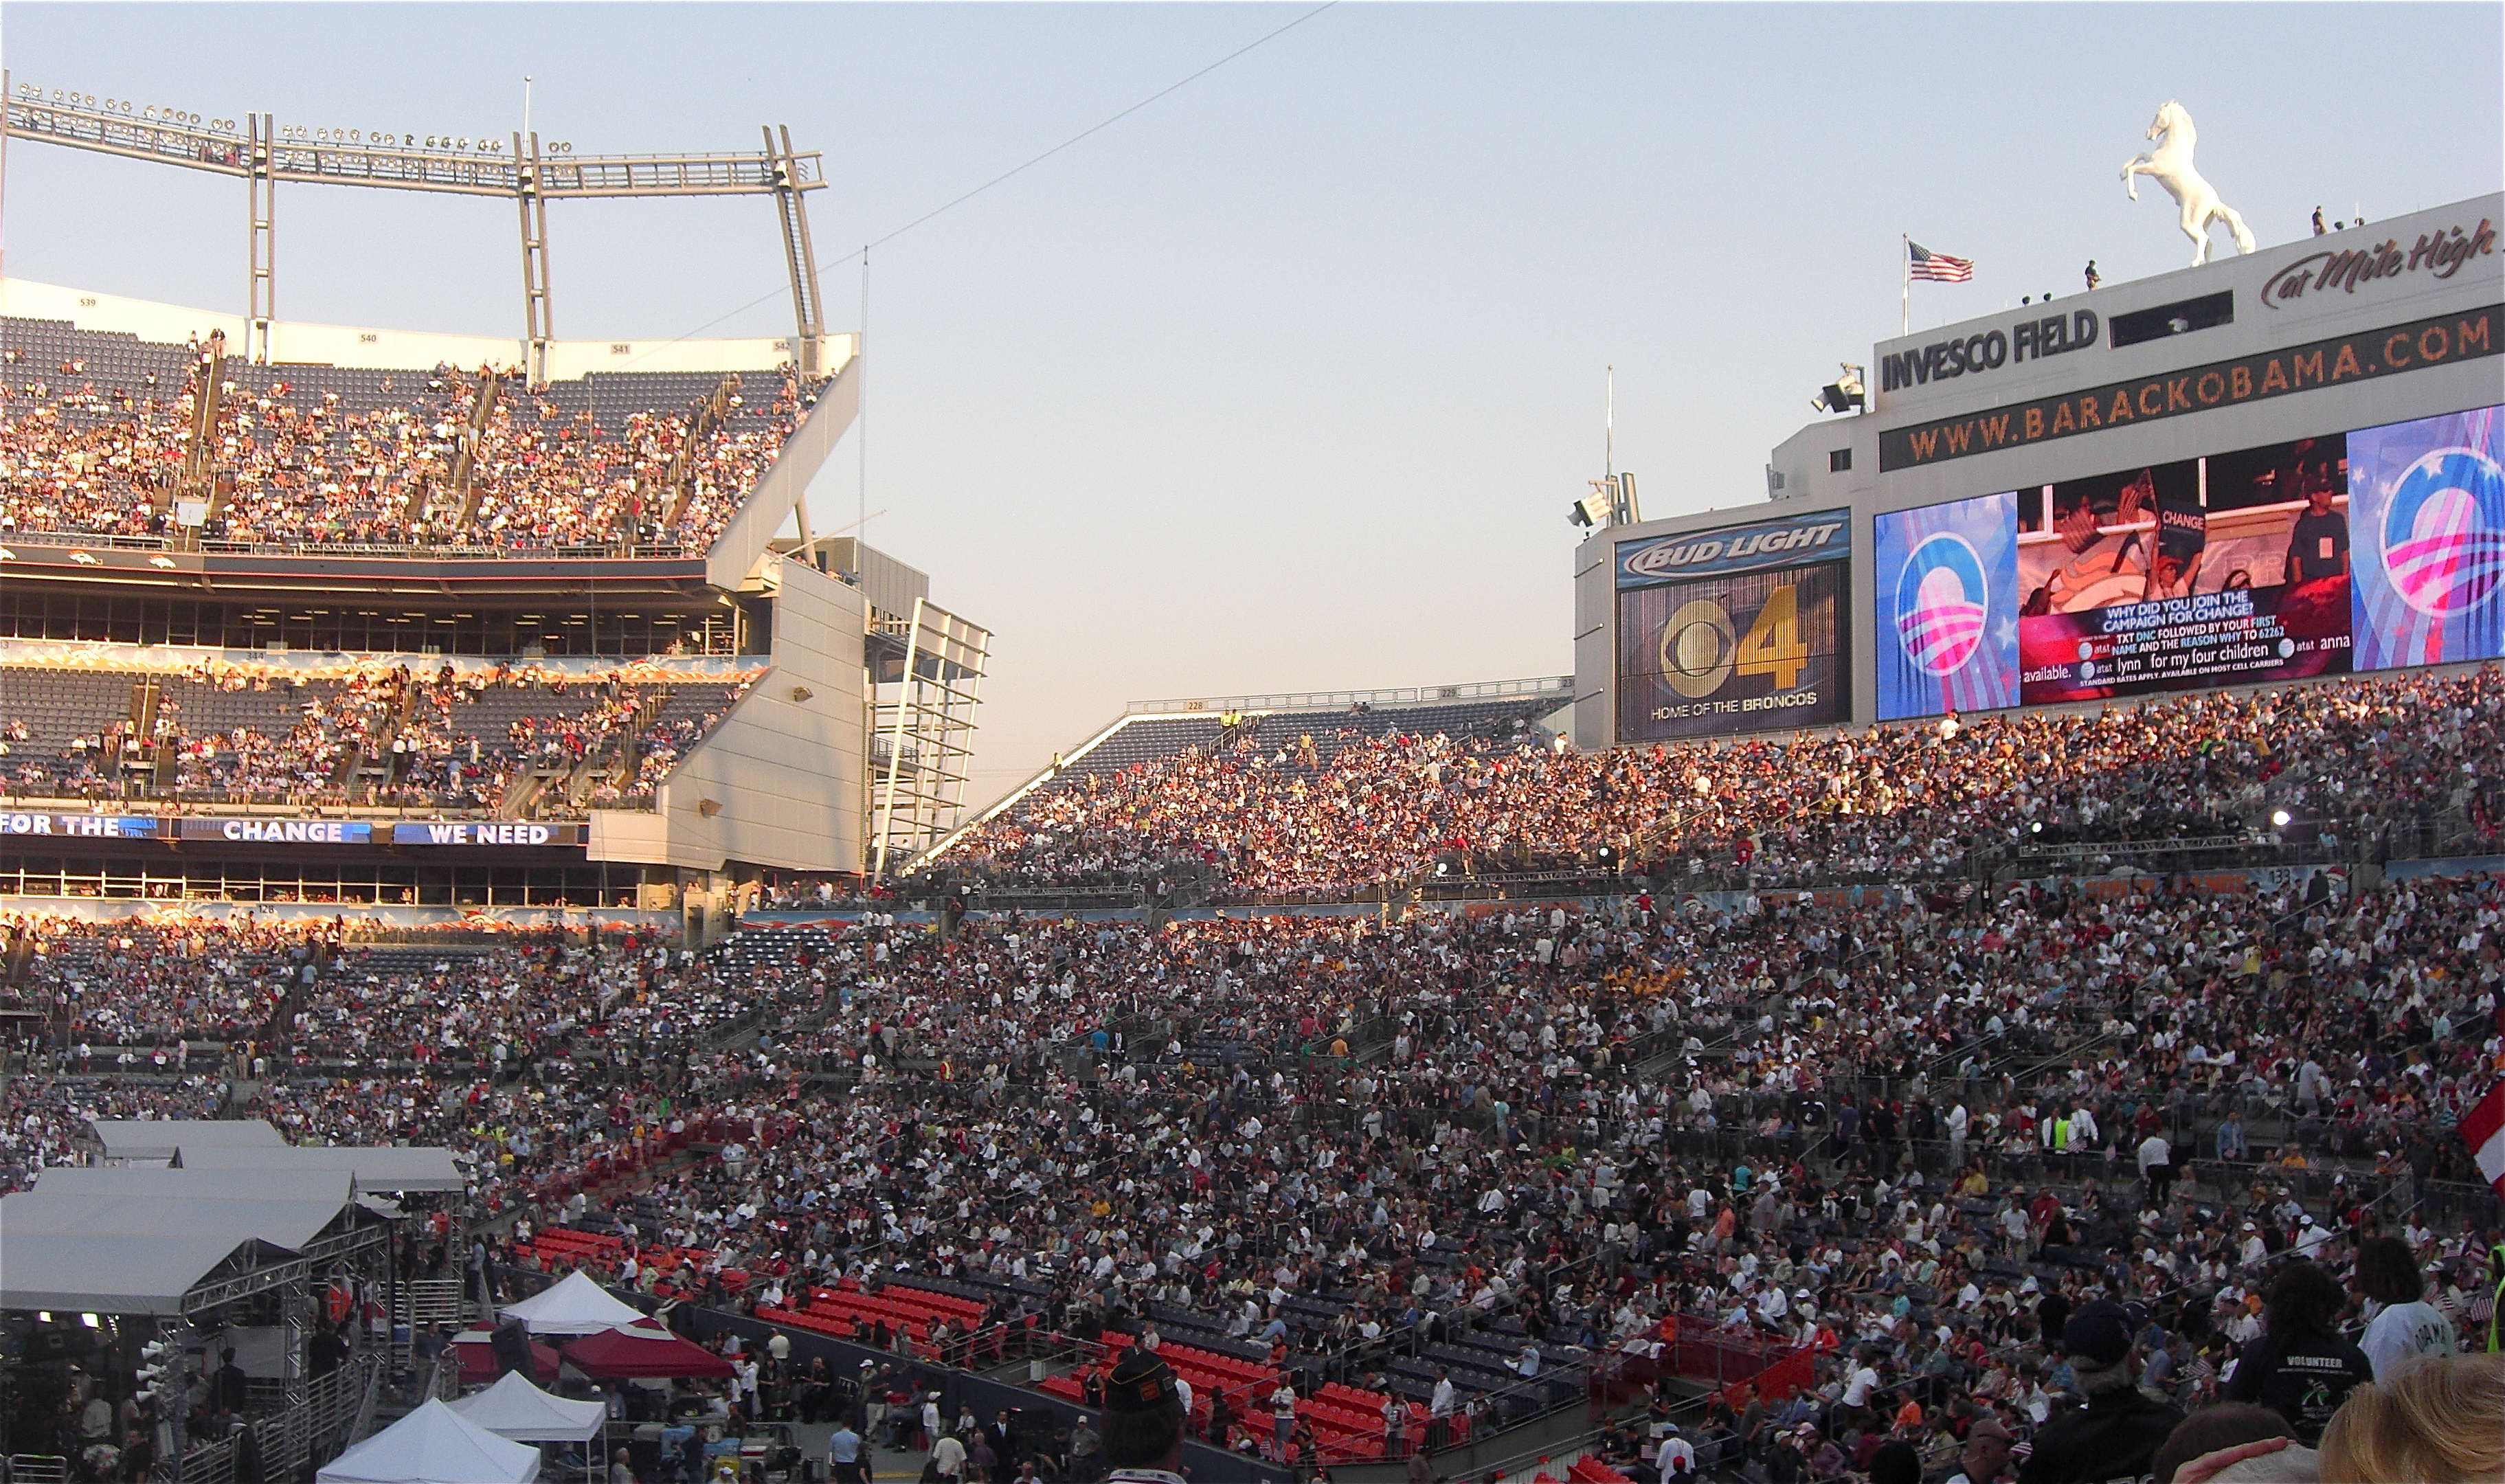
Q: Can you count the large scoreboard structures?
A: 1